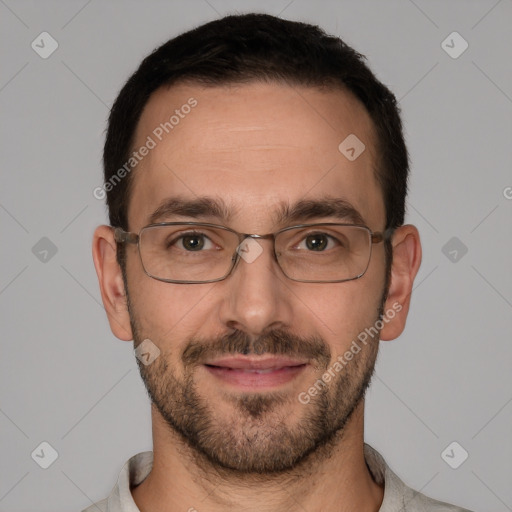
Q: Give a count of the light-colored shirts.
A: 1